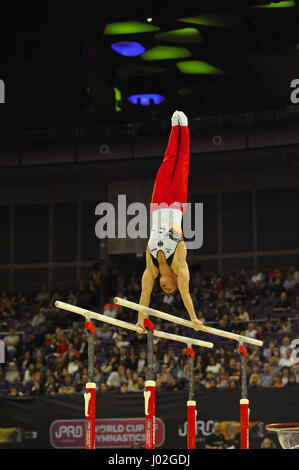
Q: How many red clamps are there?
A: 4